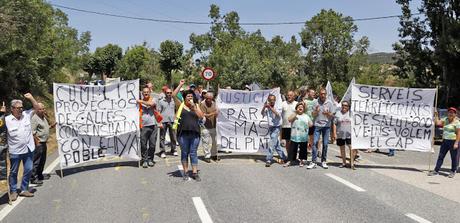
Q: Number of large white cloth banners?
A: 3